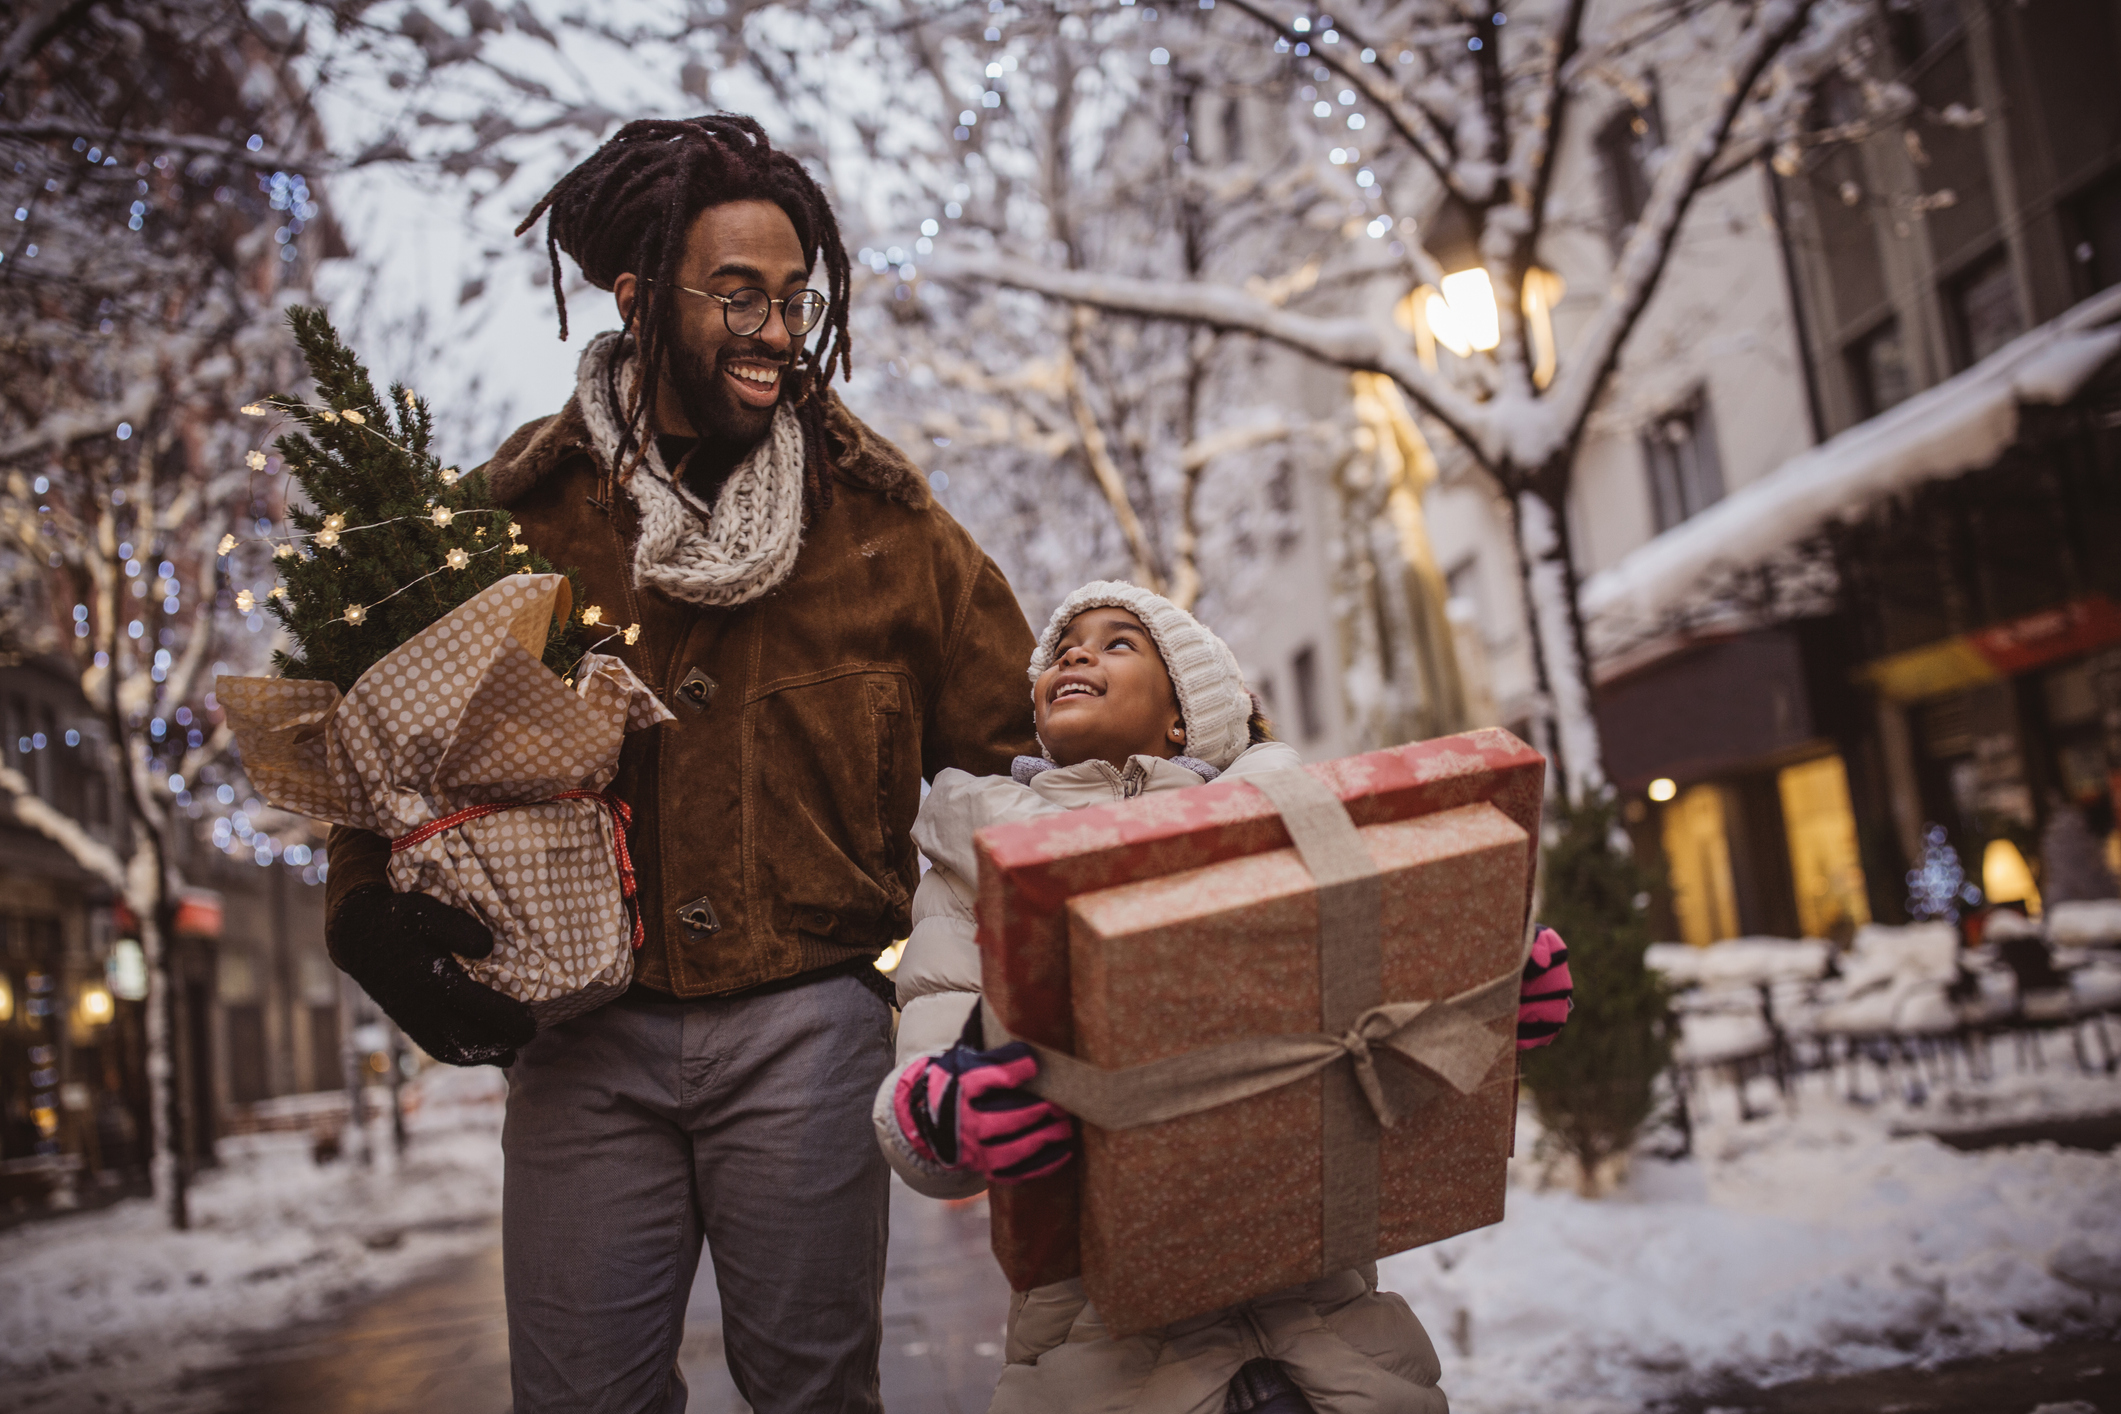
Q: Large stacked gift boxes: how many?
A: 2